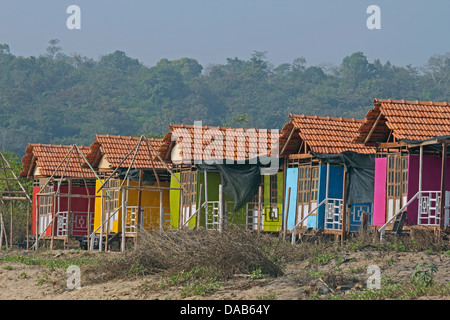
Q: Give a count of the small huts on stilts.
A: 5